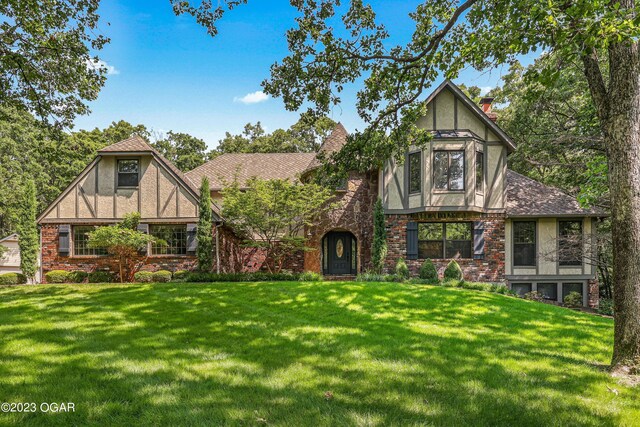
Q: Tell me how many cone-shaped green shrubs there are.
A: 3